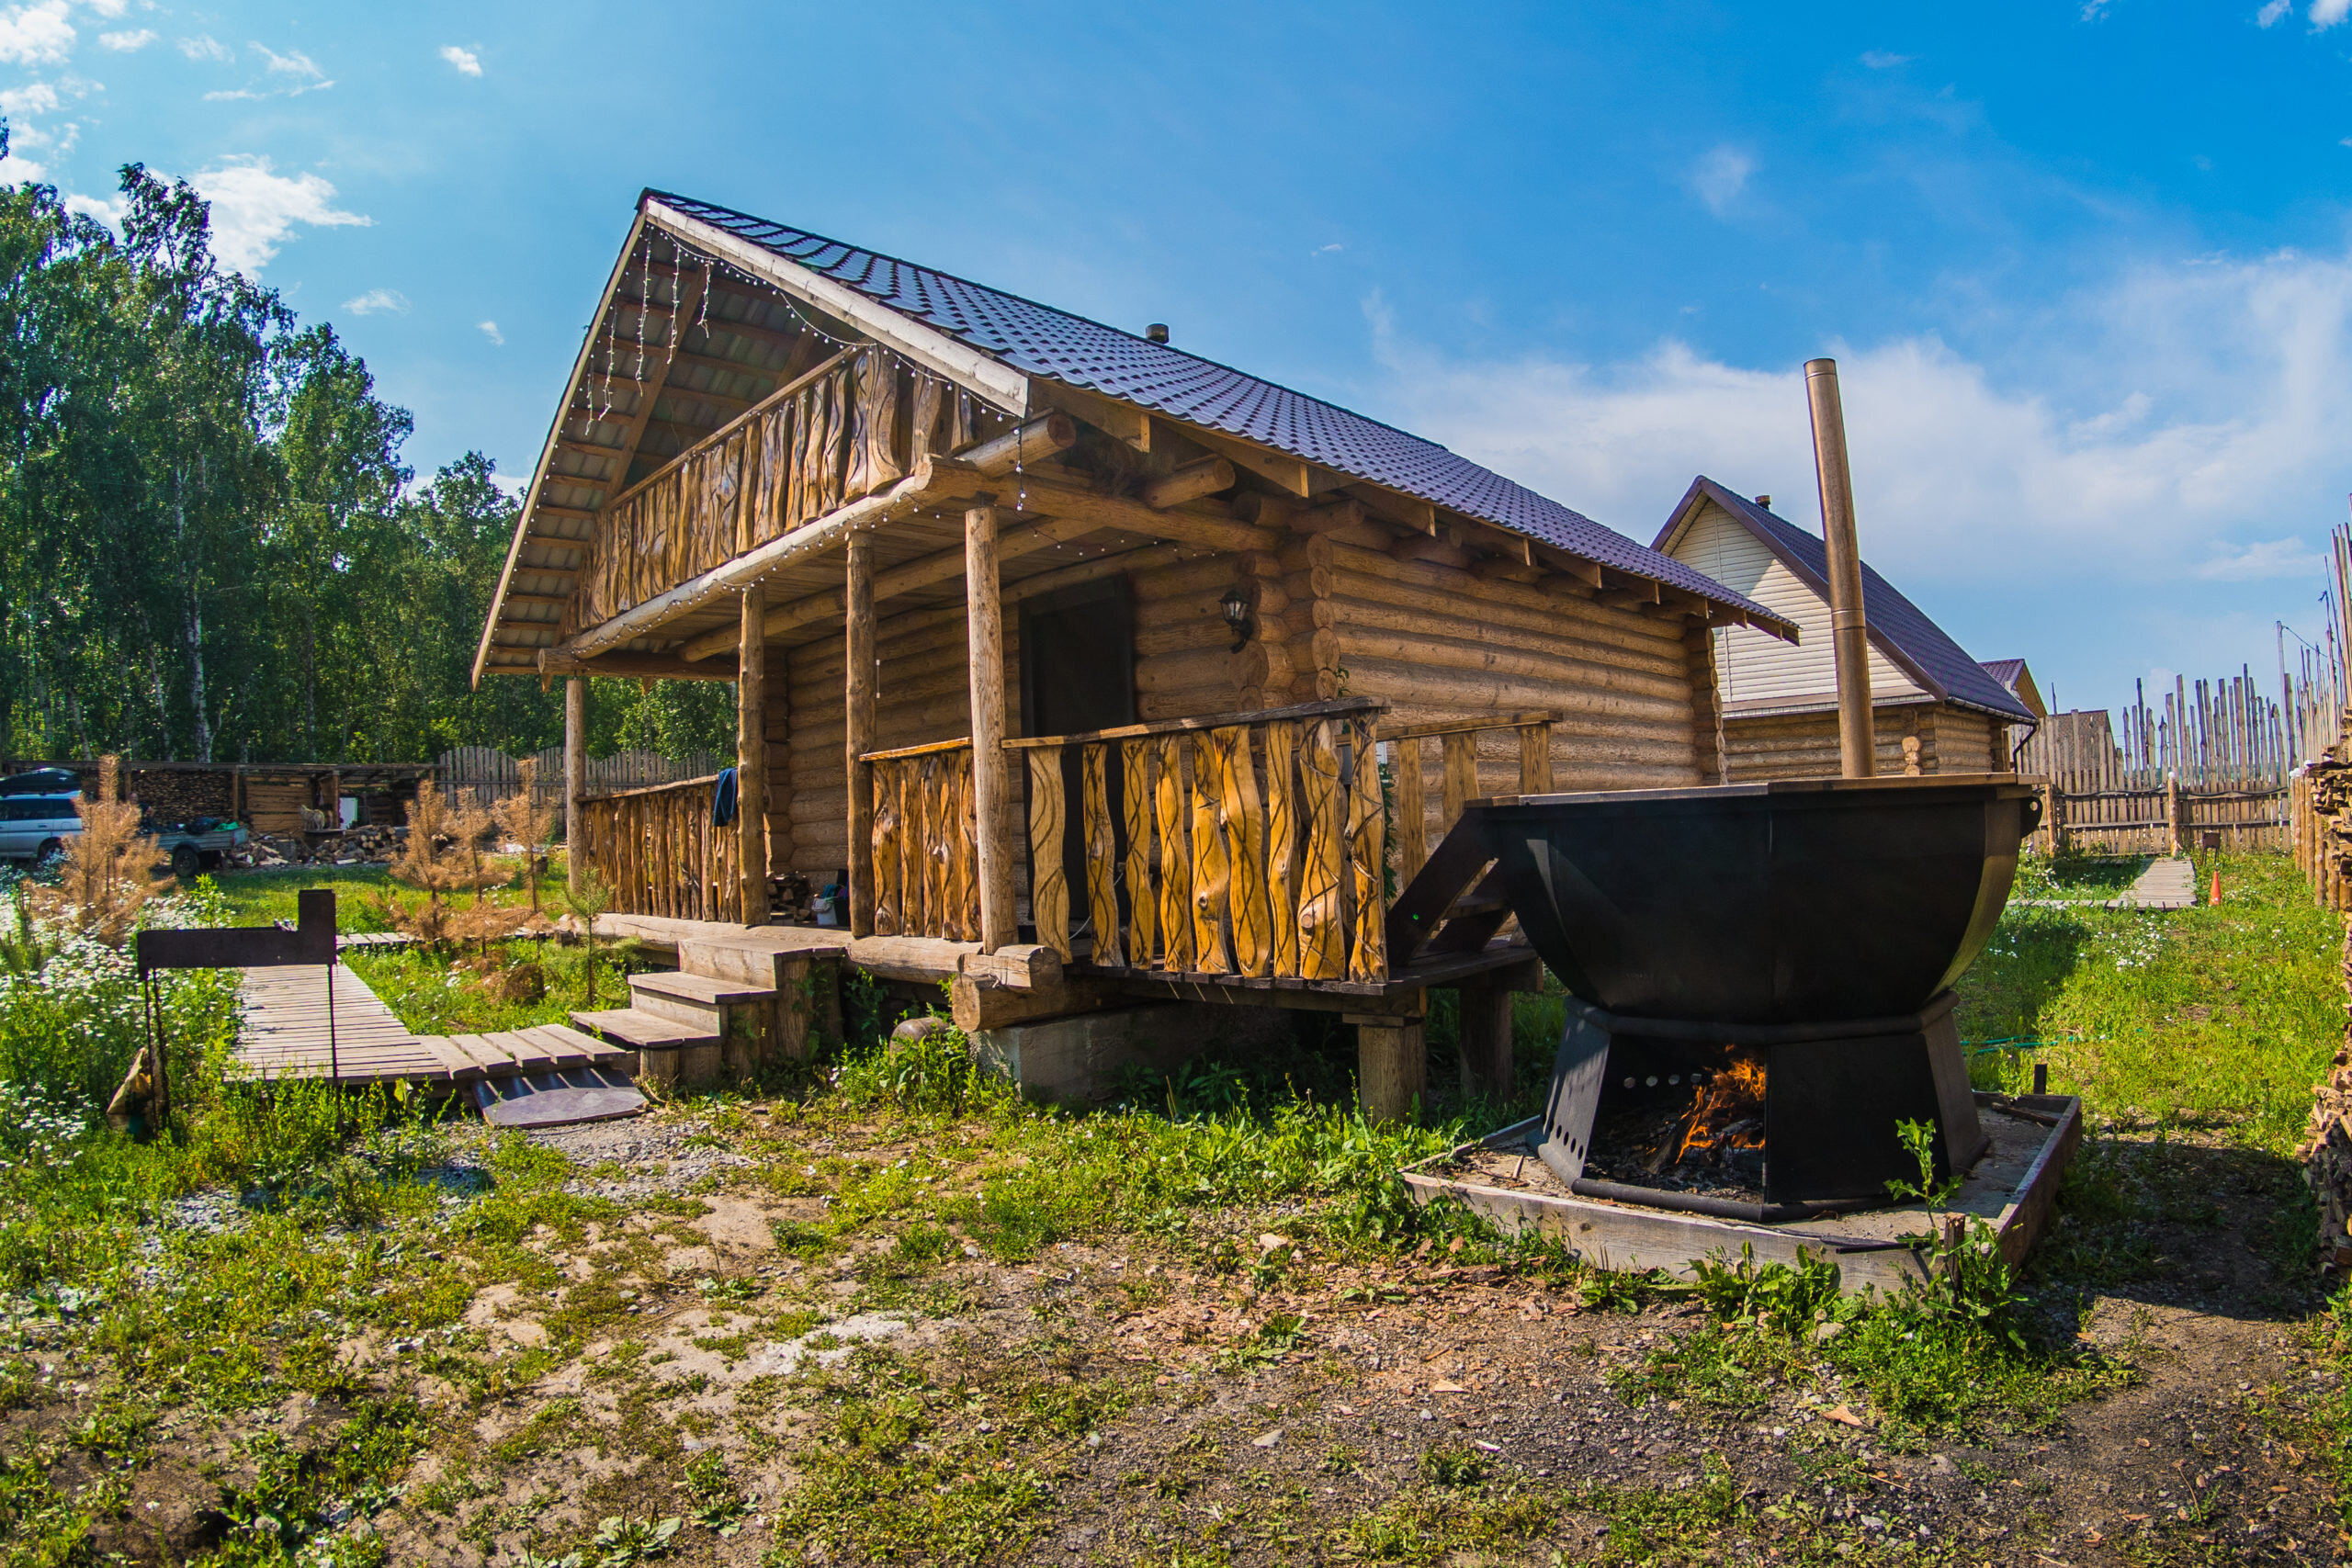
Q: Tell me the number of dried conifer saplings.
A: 4